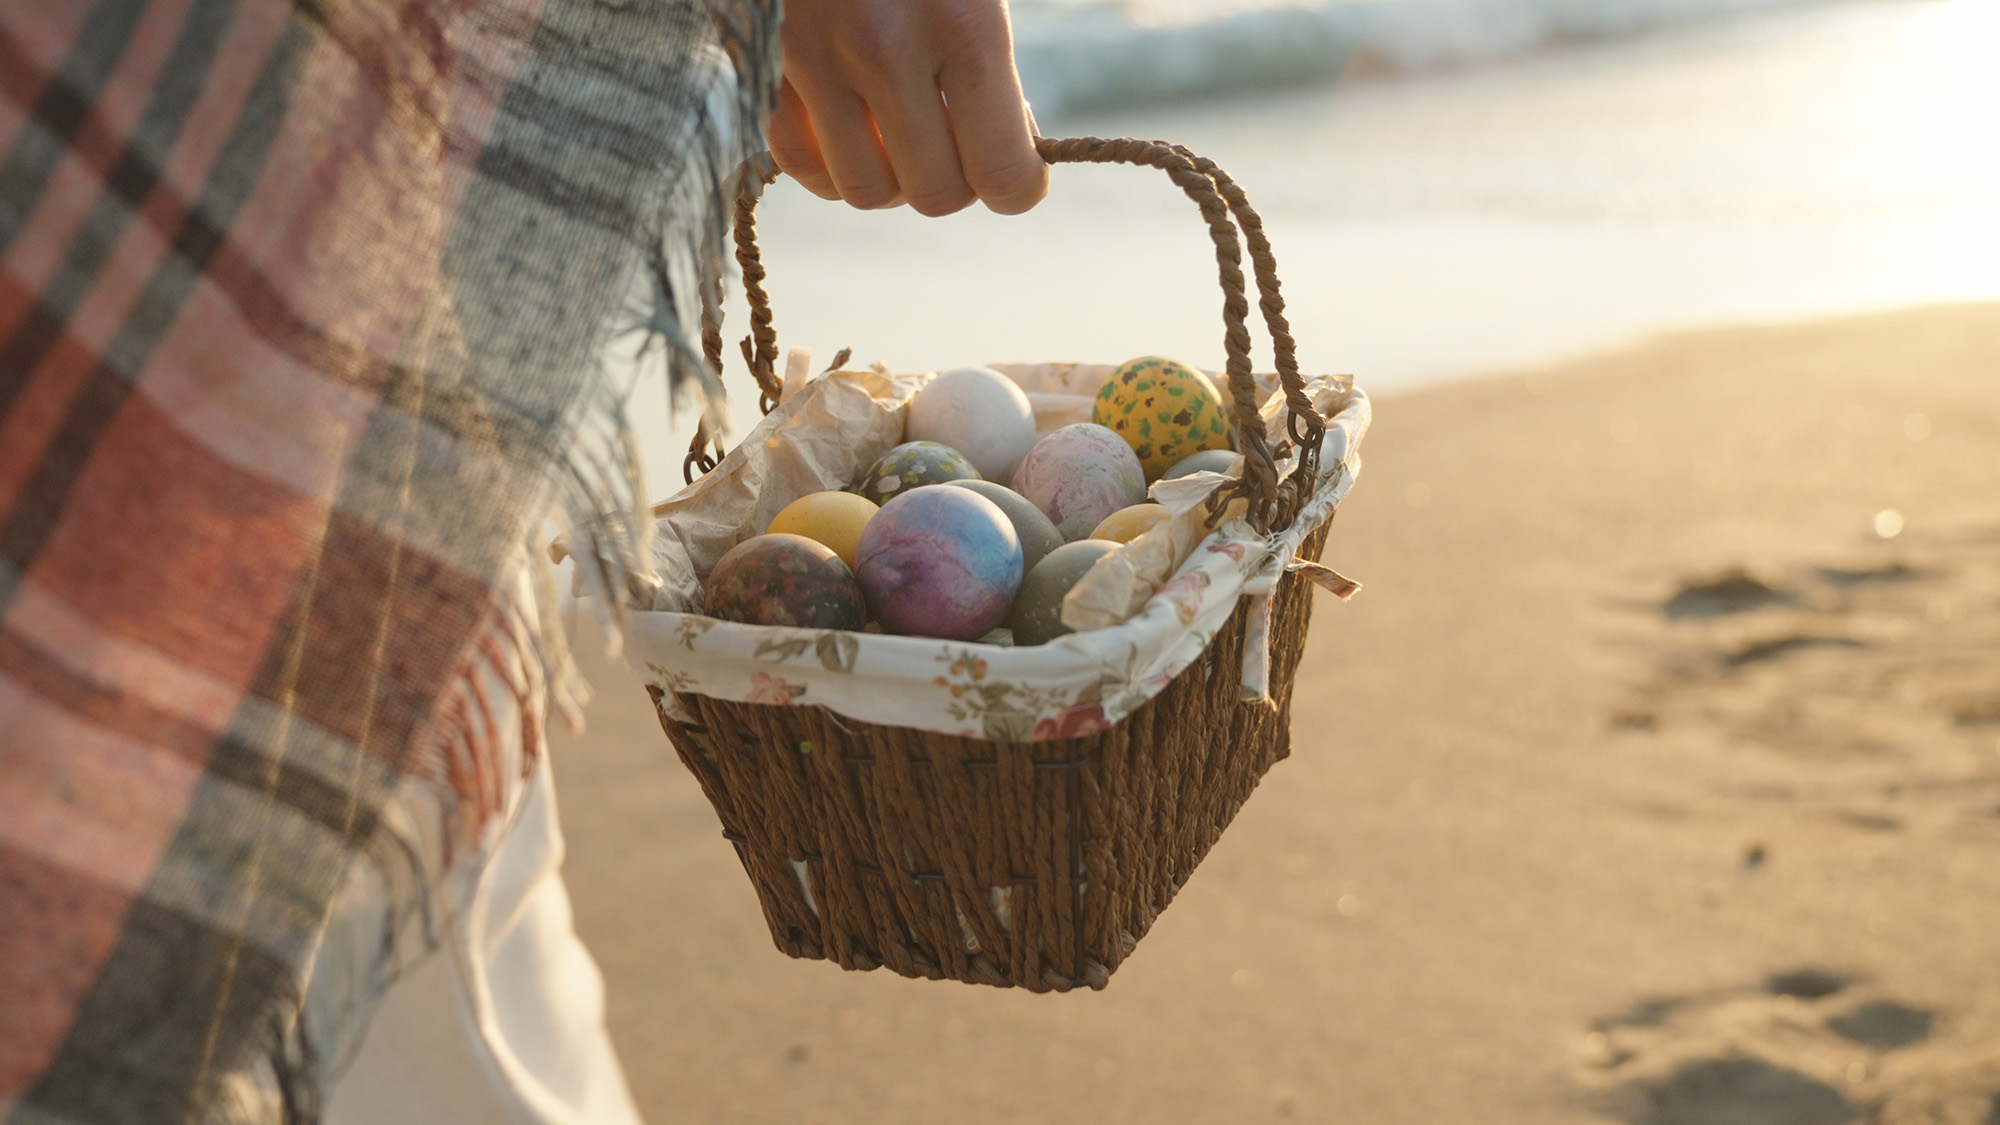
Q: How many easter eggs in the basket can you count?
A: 11